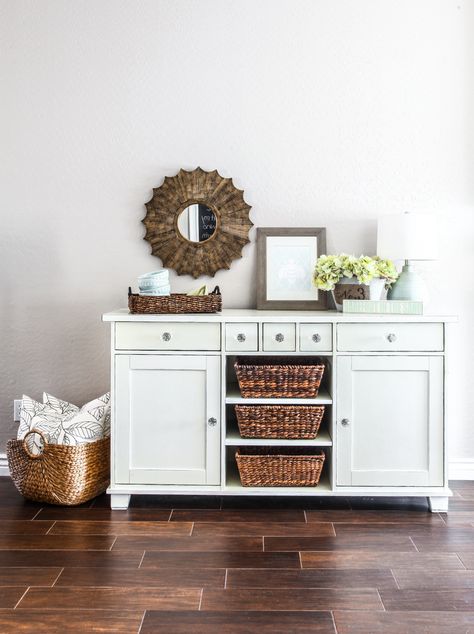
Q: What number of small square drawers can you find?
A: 3